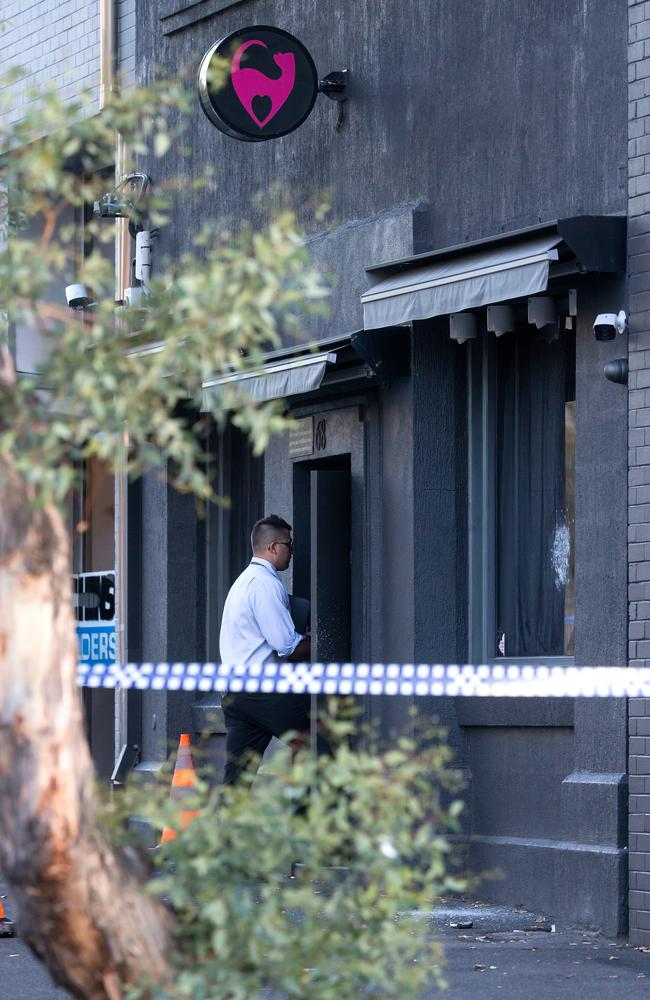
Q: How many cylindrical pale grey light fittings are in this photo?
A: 3